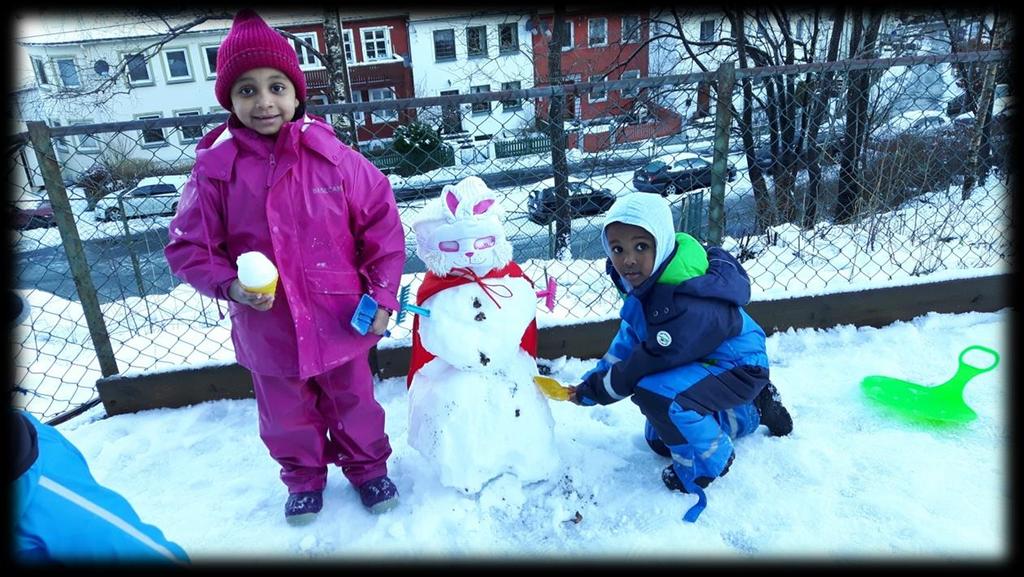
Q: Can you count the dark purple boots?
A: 2